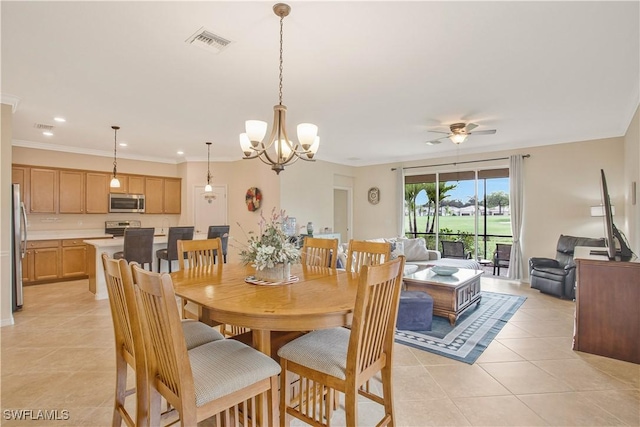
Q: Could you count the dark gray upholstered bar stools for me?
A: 3